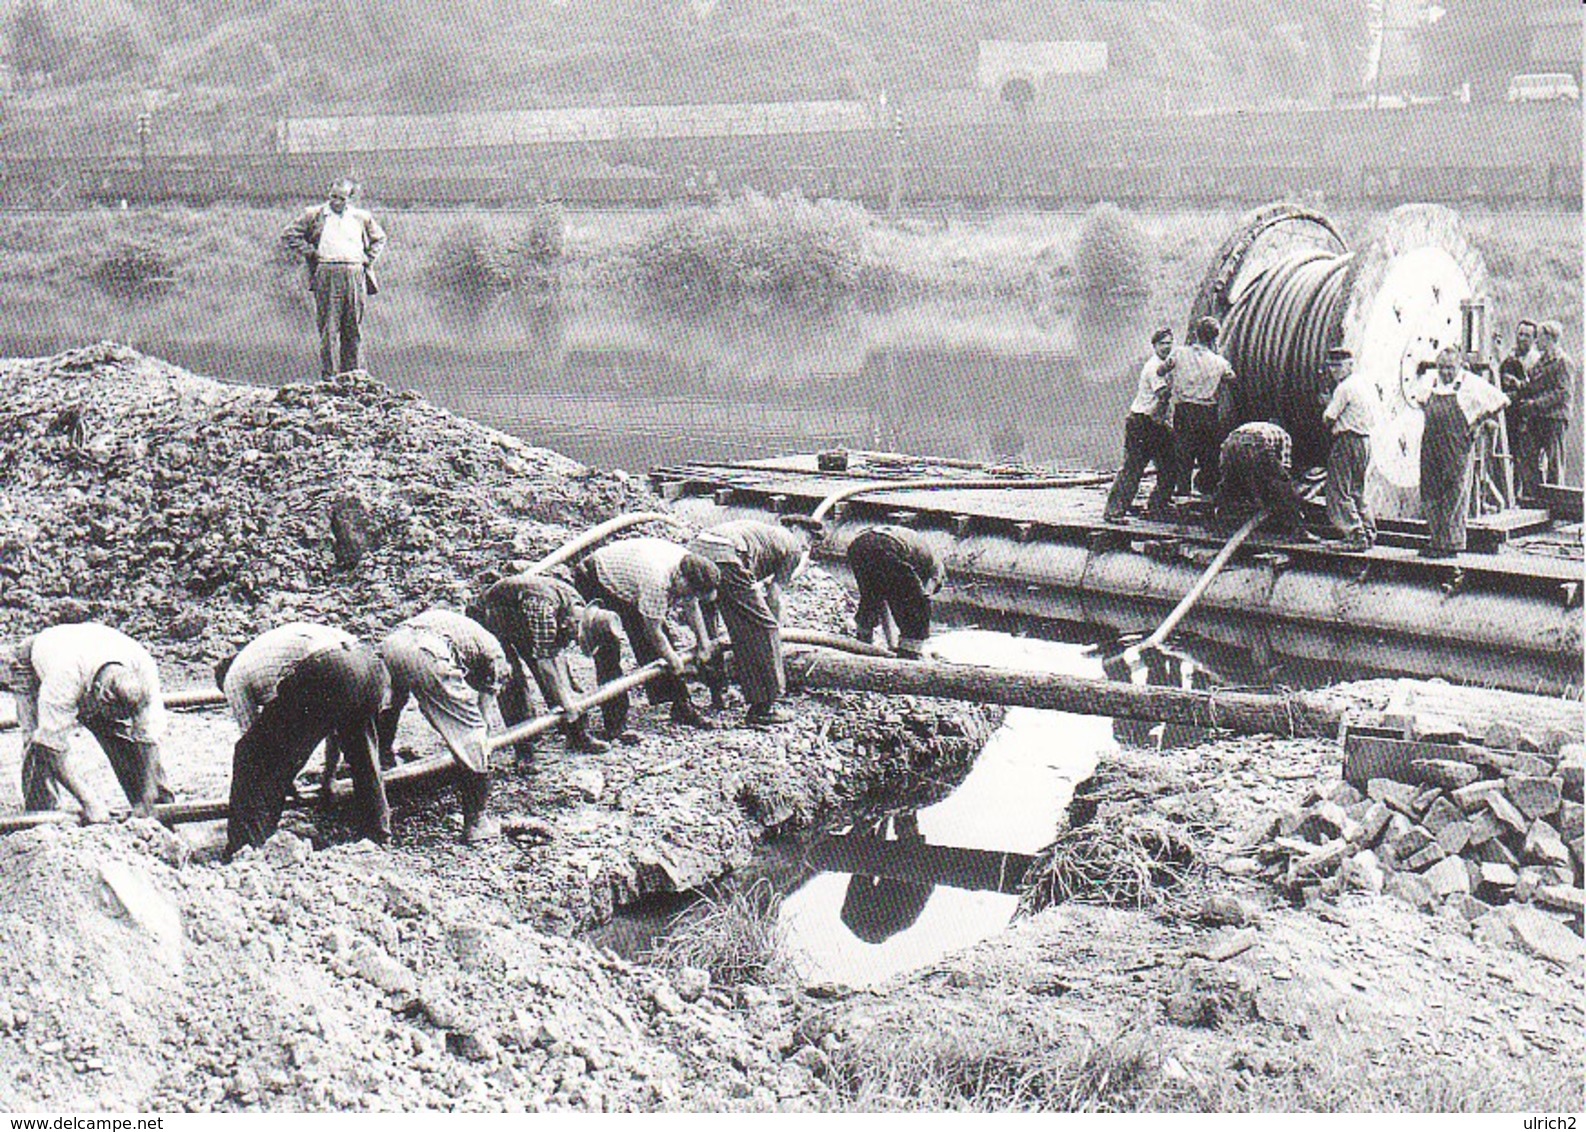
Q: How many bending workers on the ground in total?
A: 7